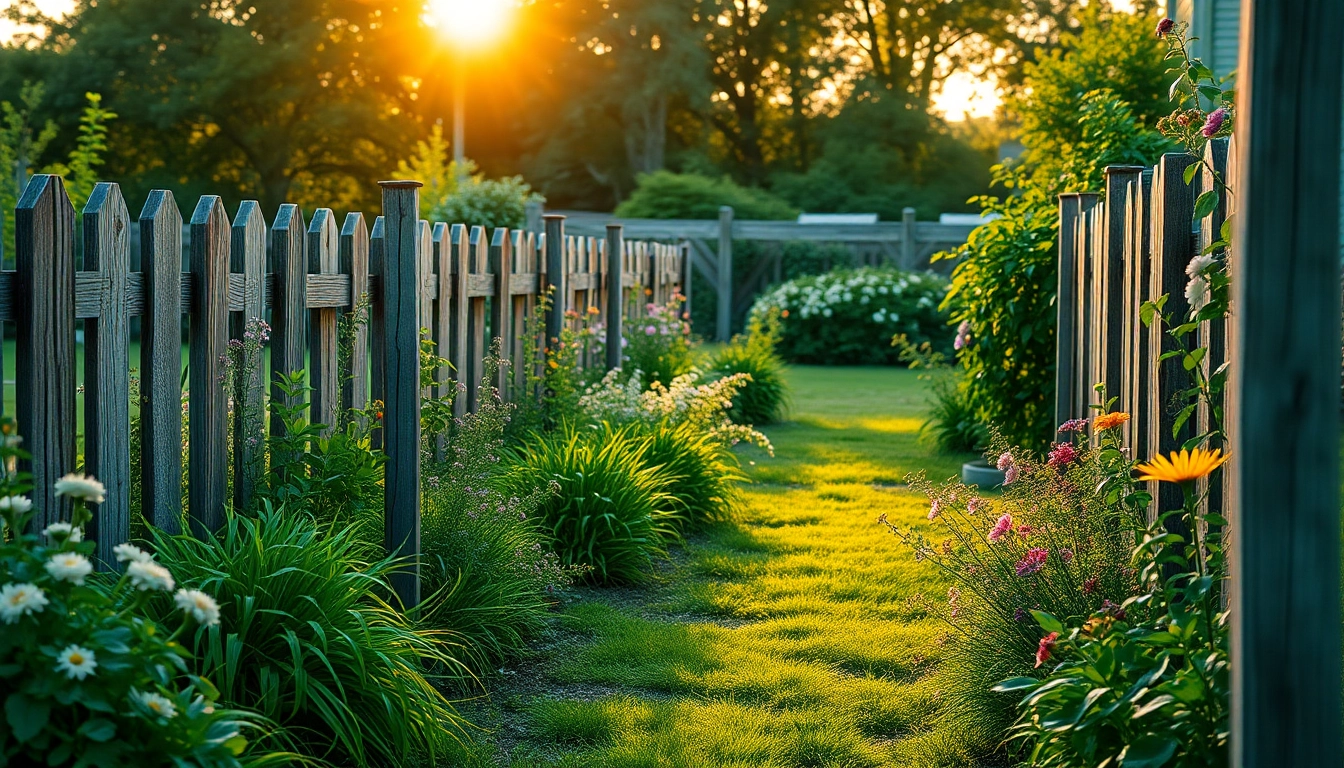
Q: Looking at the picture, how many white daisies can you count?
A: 10